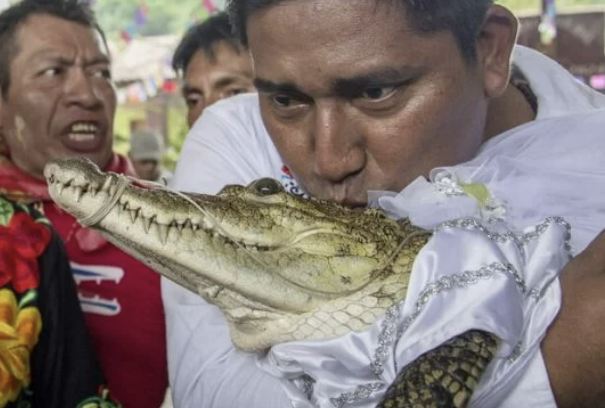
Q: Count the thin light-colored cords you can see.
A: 1